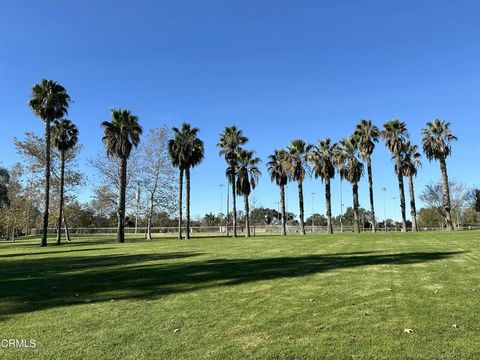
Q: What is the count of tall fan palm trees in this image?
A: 15